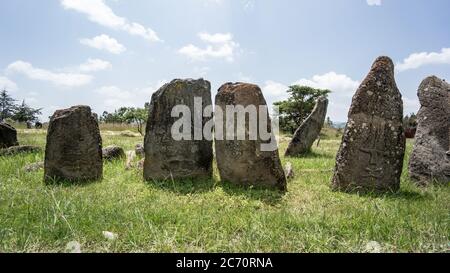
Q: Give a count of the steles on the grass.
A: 6